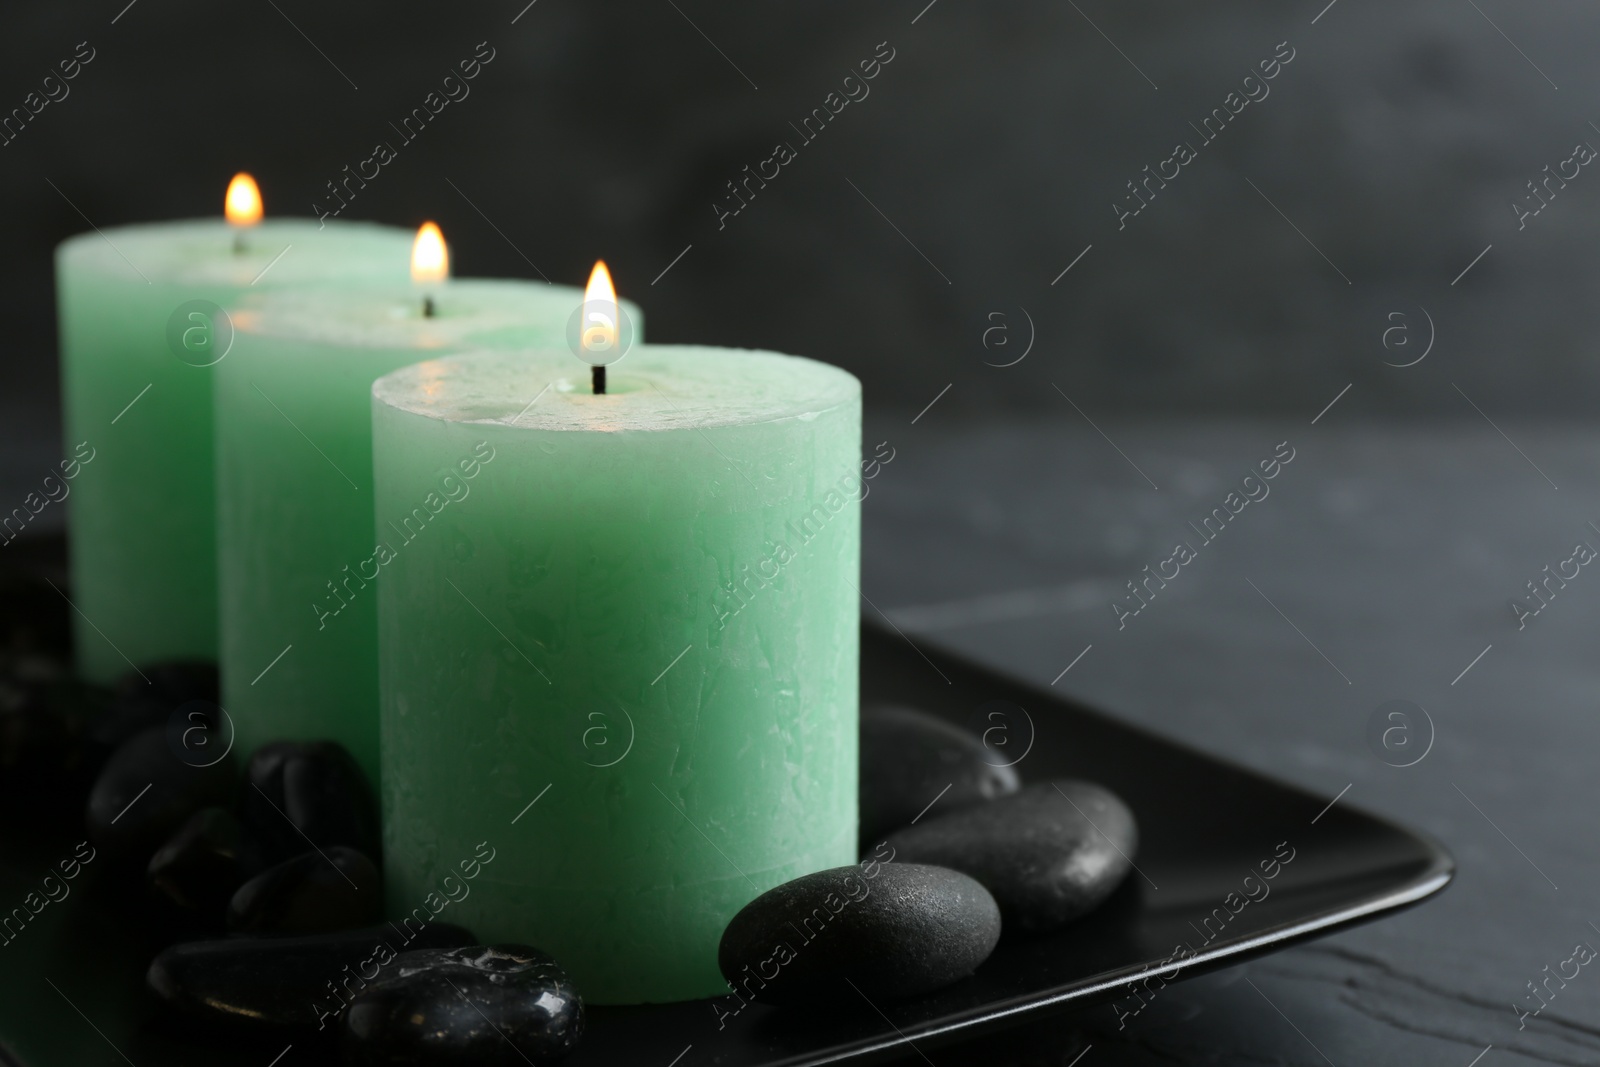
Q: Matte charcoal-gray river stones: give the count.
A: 3